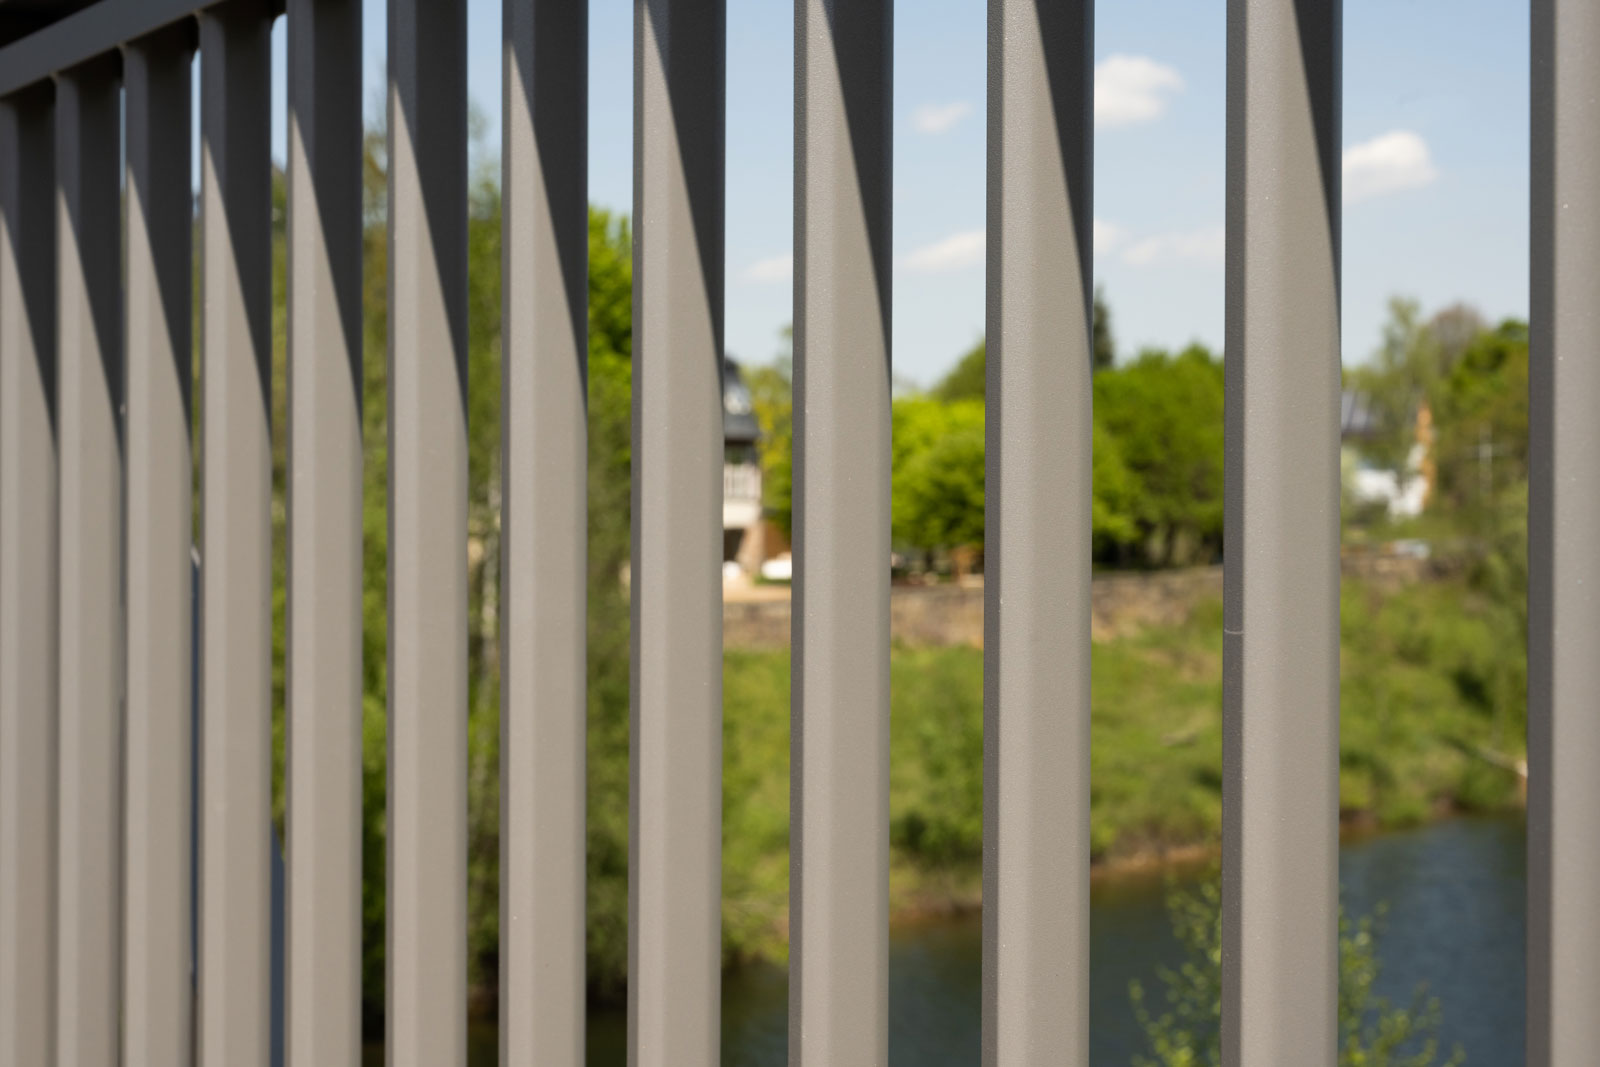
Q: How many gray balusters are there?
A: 12